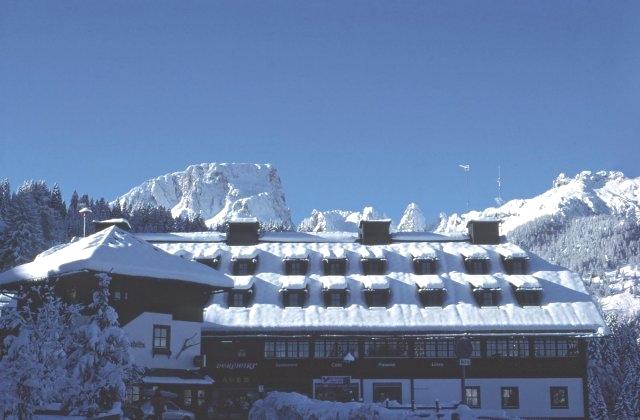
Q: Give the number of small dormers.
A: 15